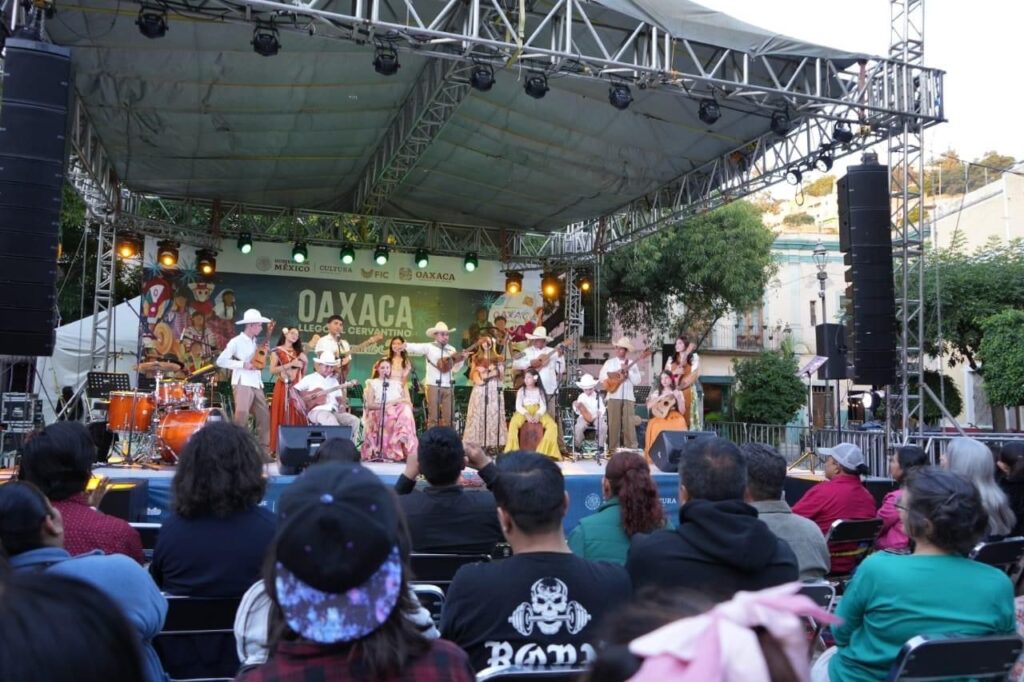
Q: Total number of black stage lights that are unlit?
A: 9